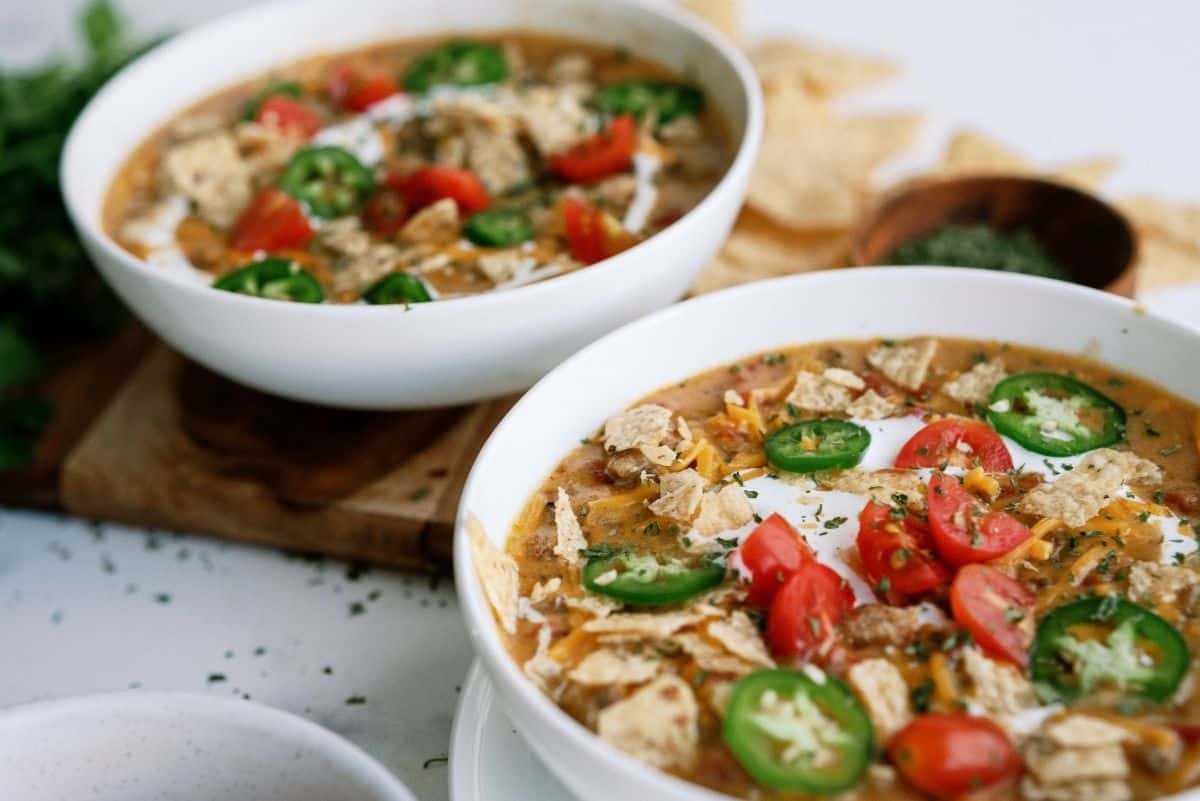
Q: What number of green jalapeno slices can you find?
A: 12